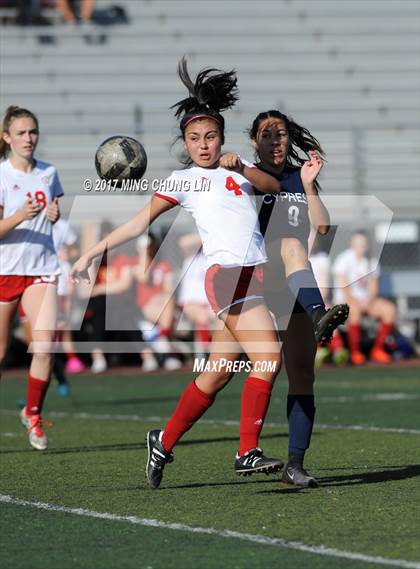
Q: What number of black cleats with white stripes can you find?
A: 2